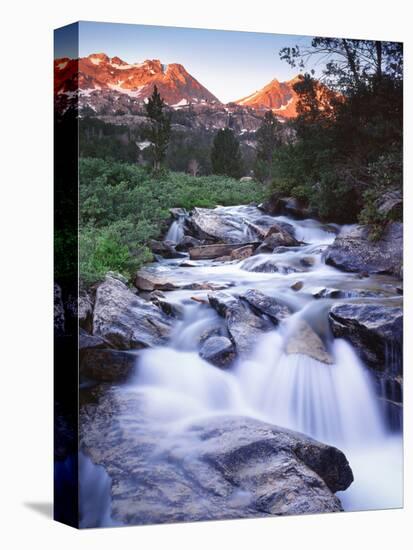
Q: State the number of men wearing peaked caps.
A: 0